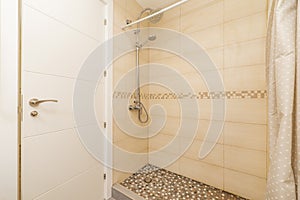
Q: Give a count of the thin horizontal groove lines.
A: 4